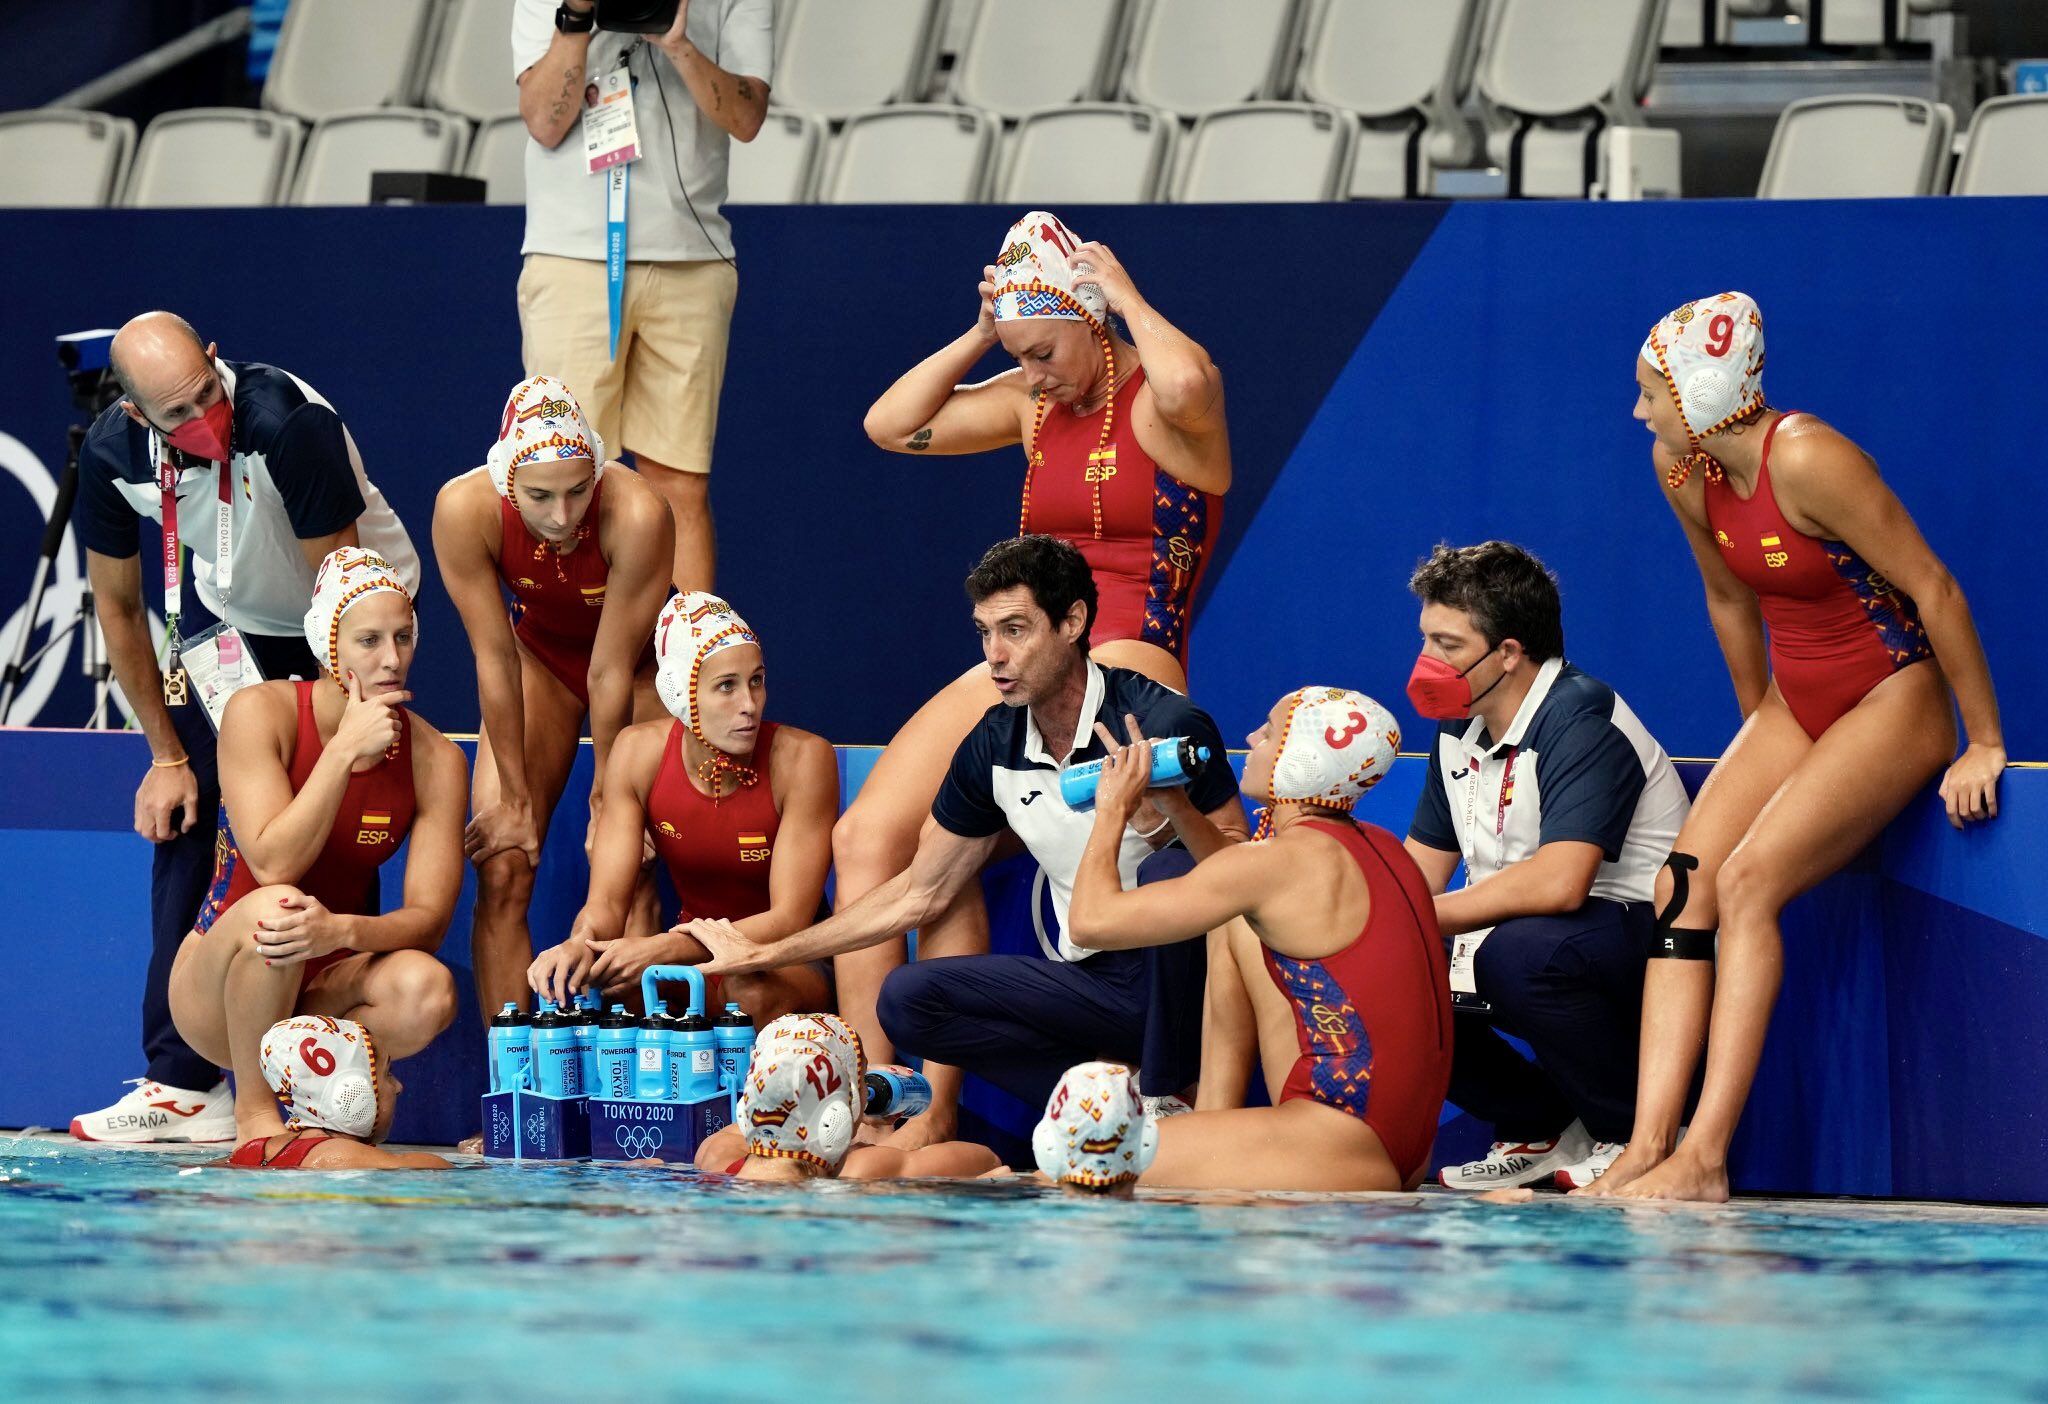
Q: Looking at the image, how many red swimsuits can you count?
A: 8